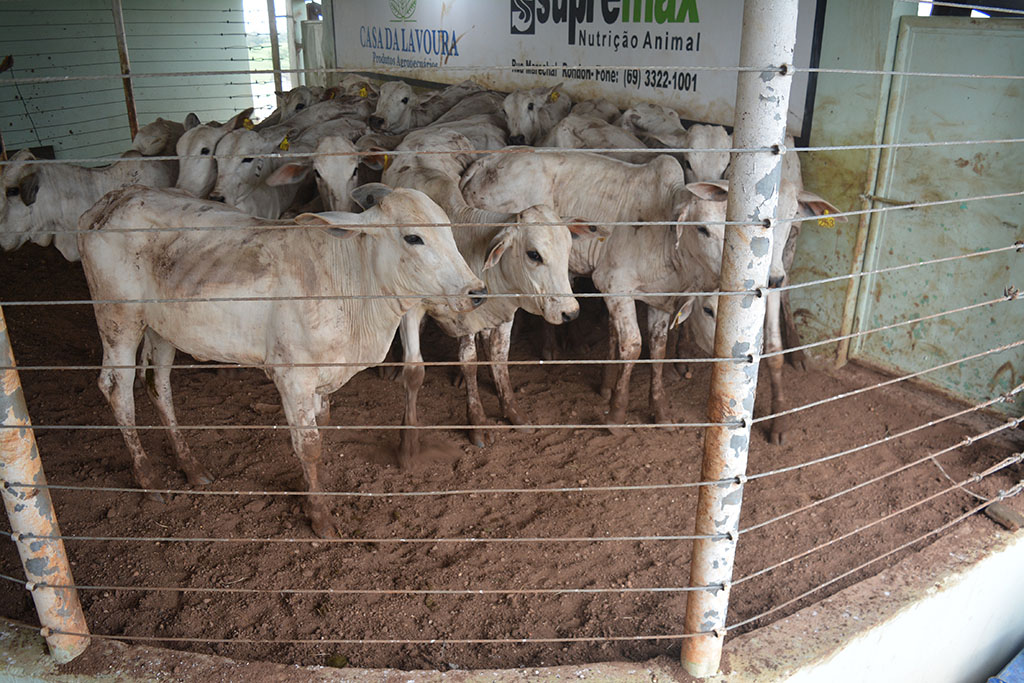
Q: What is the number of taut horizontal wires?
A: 10